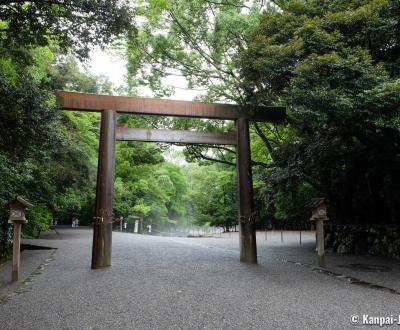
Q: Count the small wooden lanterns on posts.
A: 2